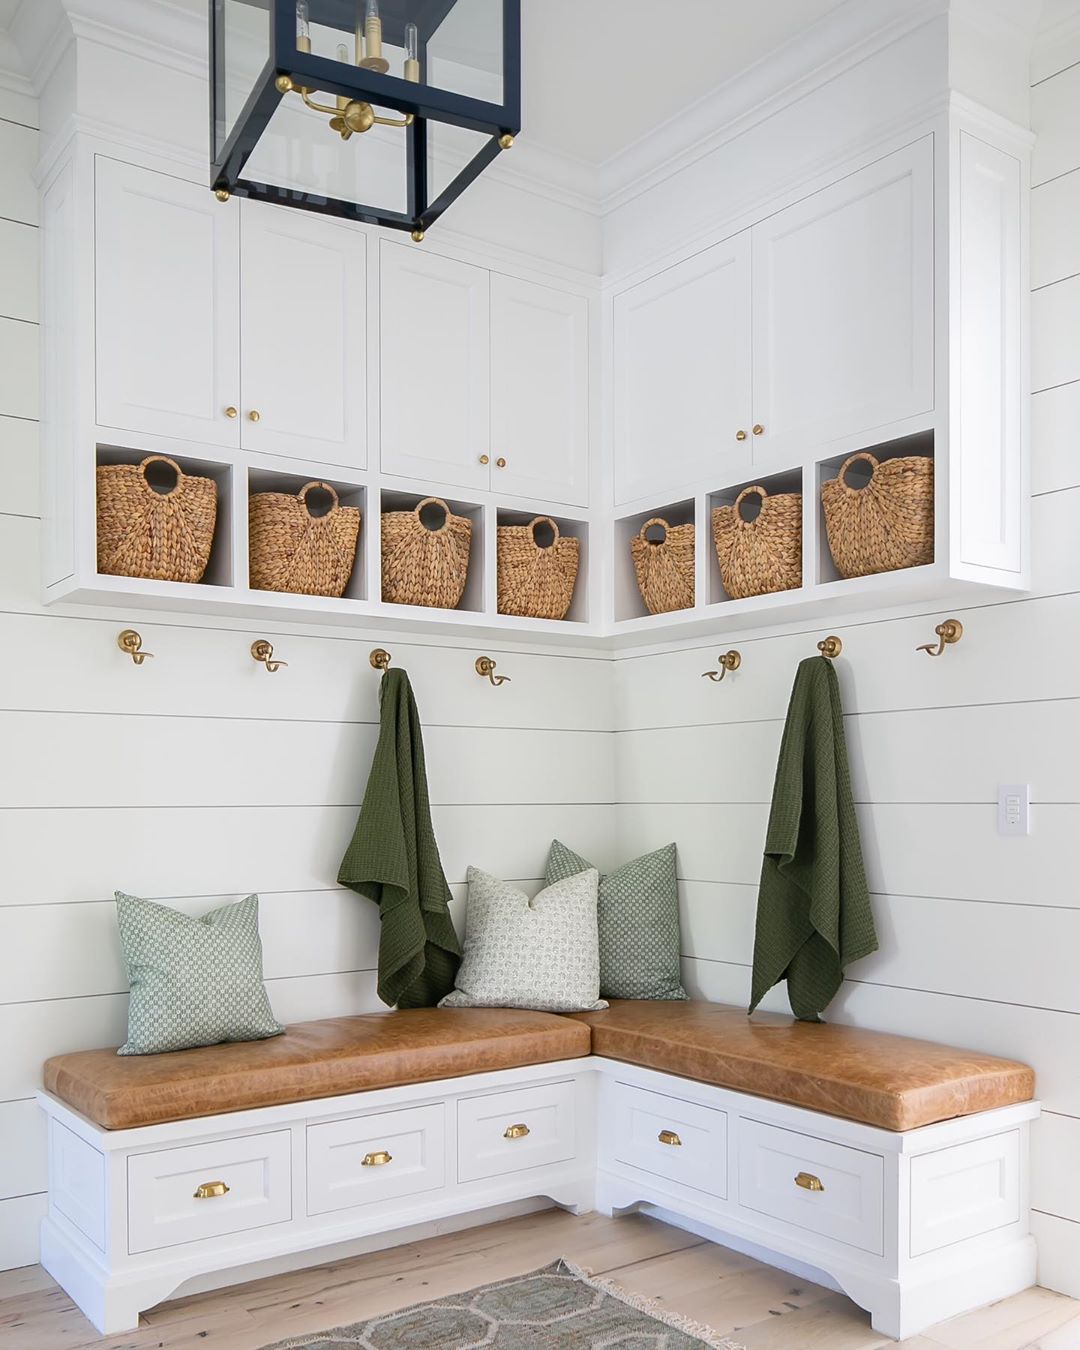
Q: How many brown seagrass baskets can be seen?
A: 7